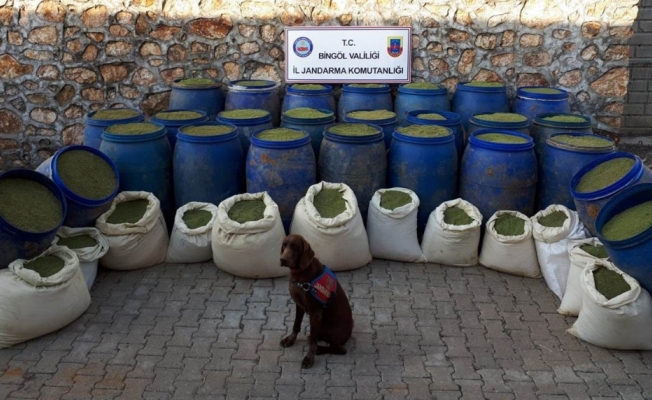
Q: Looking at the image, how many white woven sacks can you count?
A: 12